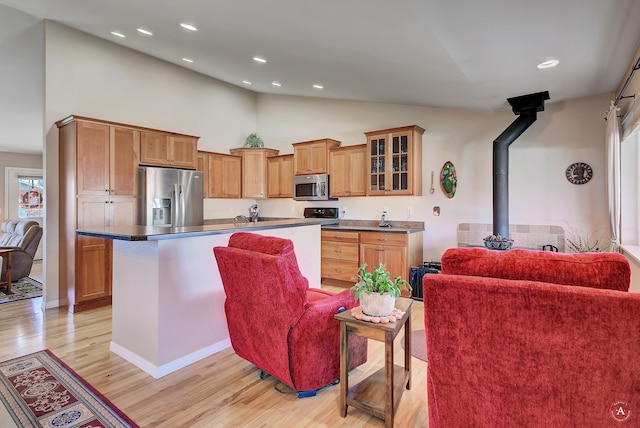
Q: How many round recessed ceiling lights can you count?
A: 9